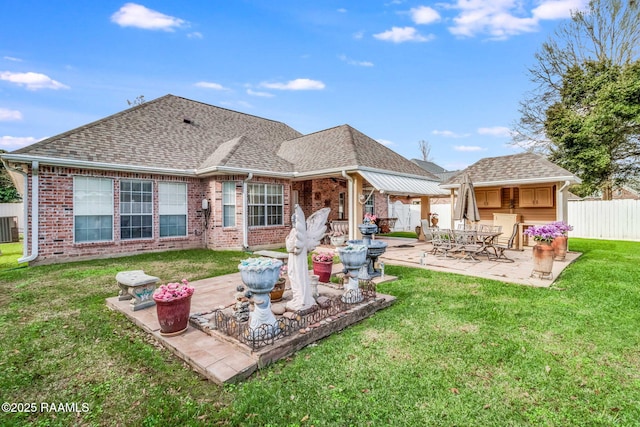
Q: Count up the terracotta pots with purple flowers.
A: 2